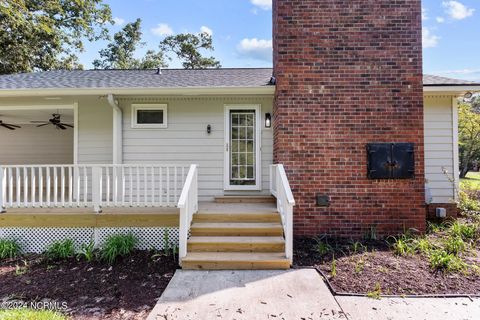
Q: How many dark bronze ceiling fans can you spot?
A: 2